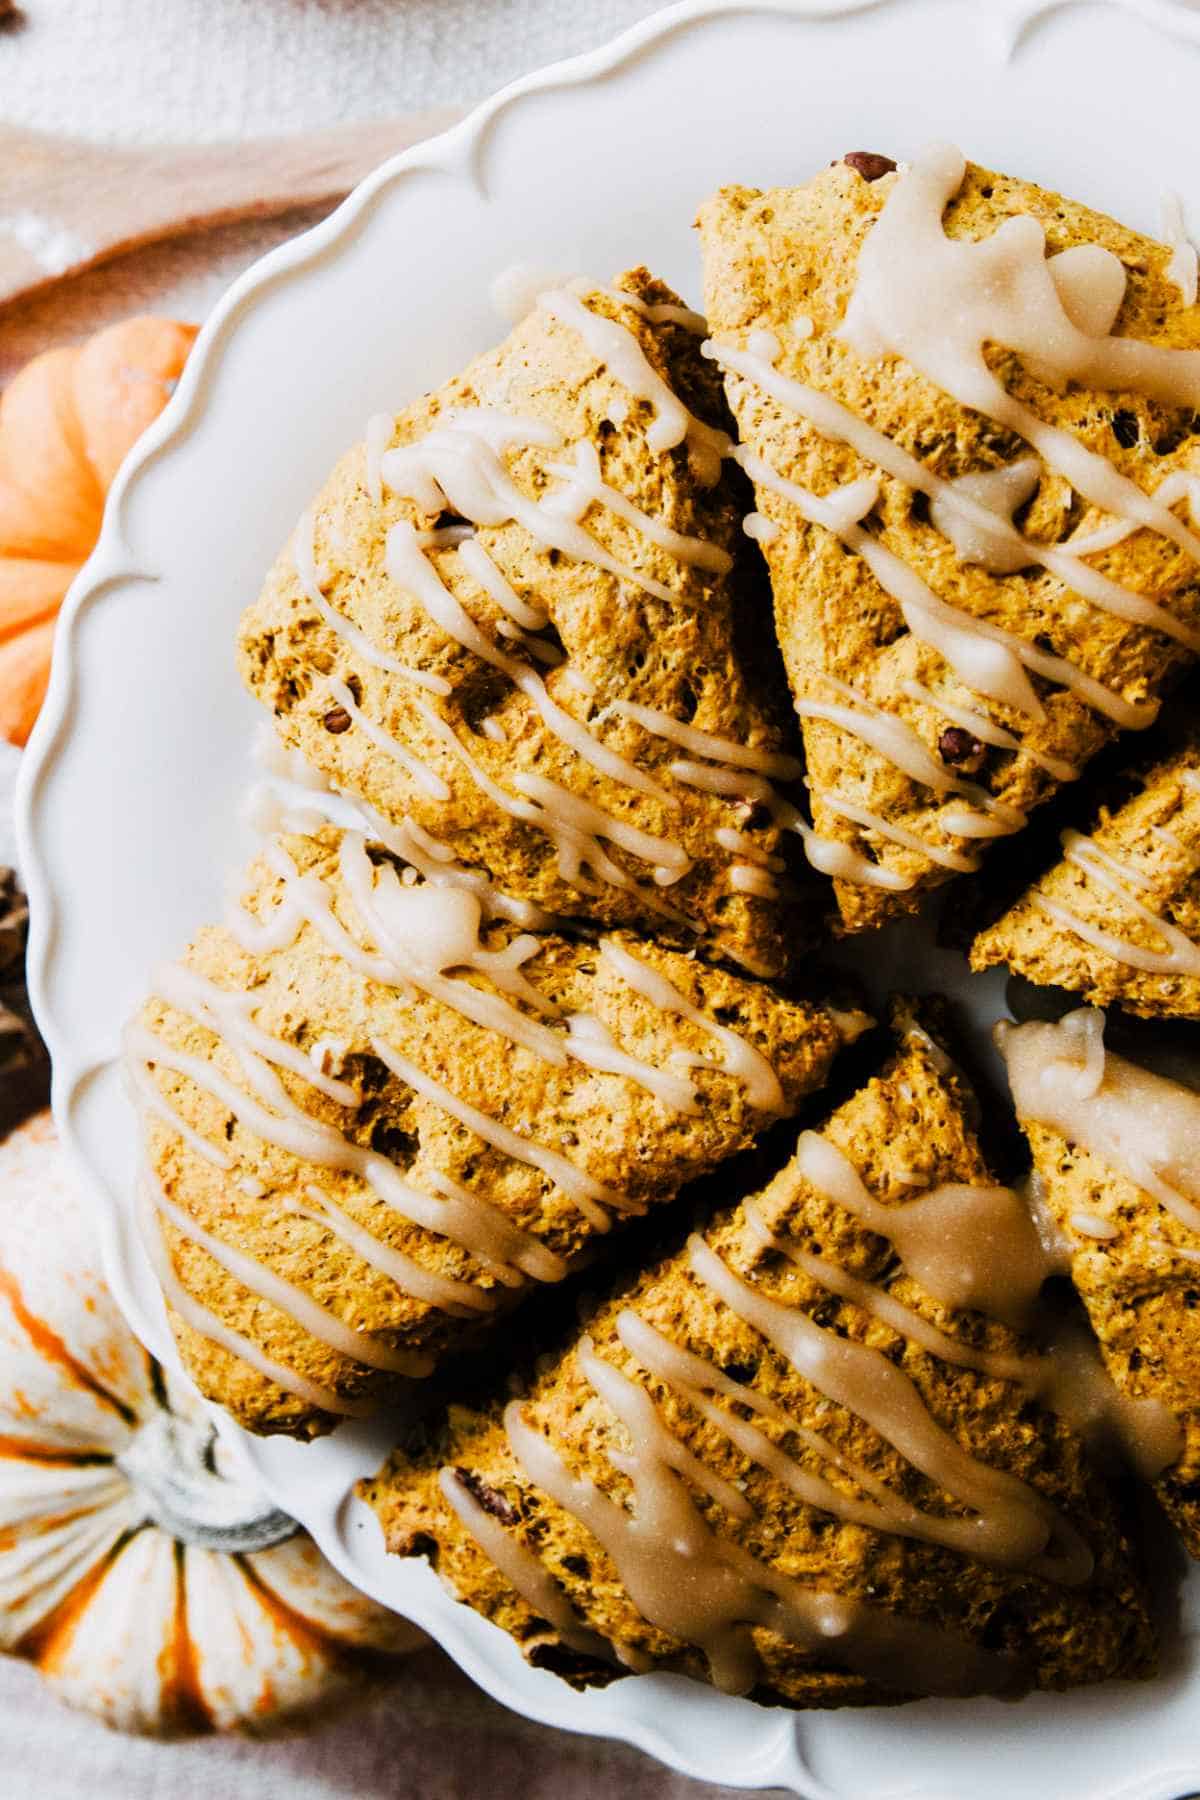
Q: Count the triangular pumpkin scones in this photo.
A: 6